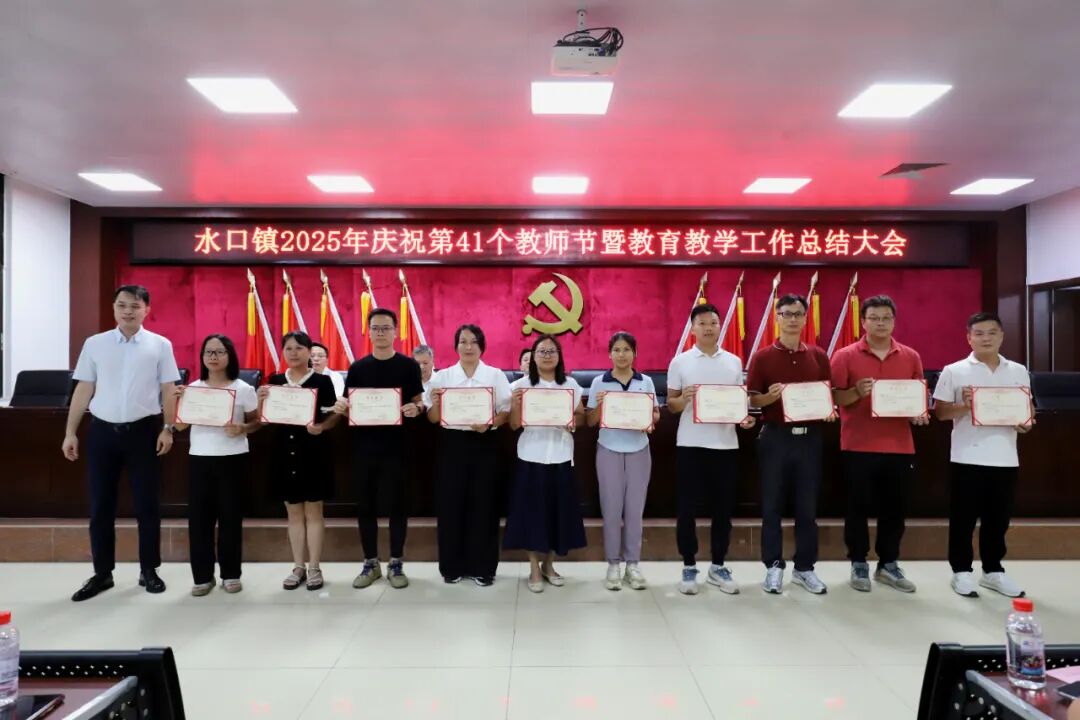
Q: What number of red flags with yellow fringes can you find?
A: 10